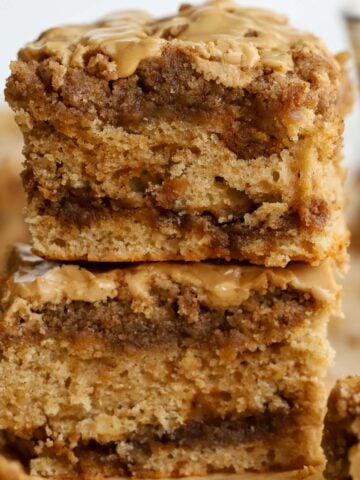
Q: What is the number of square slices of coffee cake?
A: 2